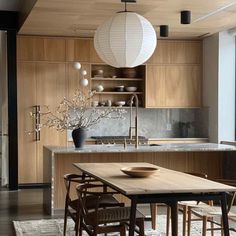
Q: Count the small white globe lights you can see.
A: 3